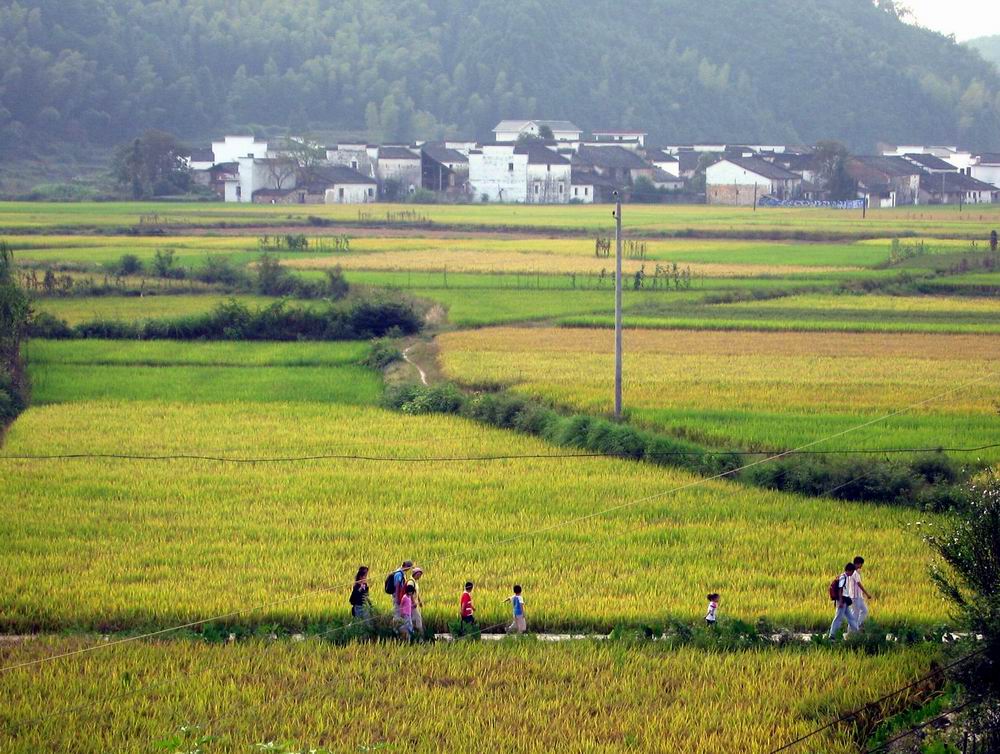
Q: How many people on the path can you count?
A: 9